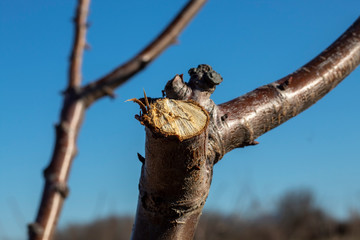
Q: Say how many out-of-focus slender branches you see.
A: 2